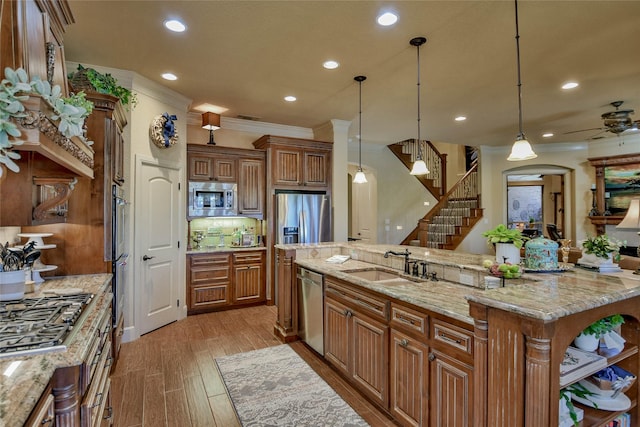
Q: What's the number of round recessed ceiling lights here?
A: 8